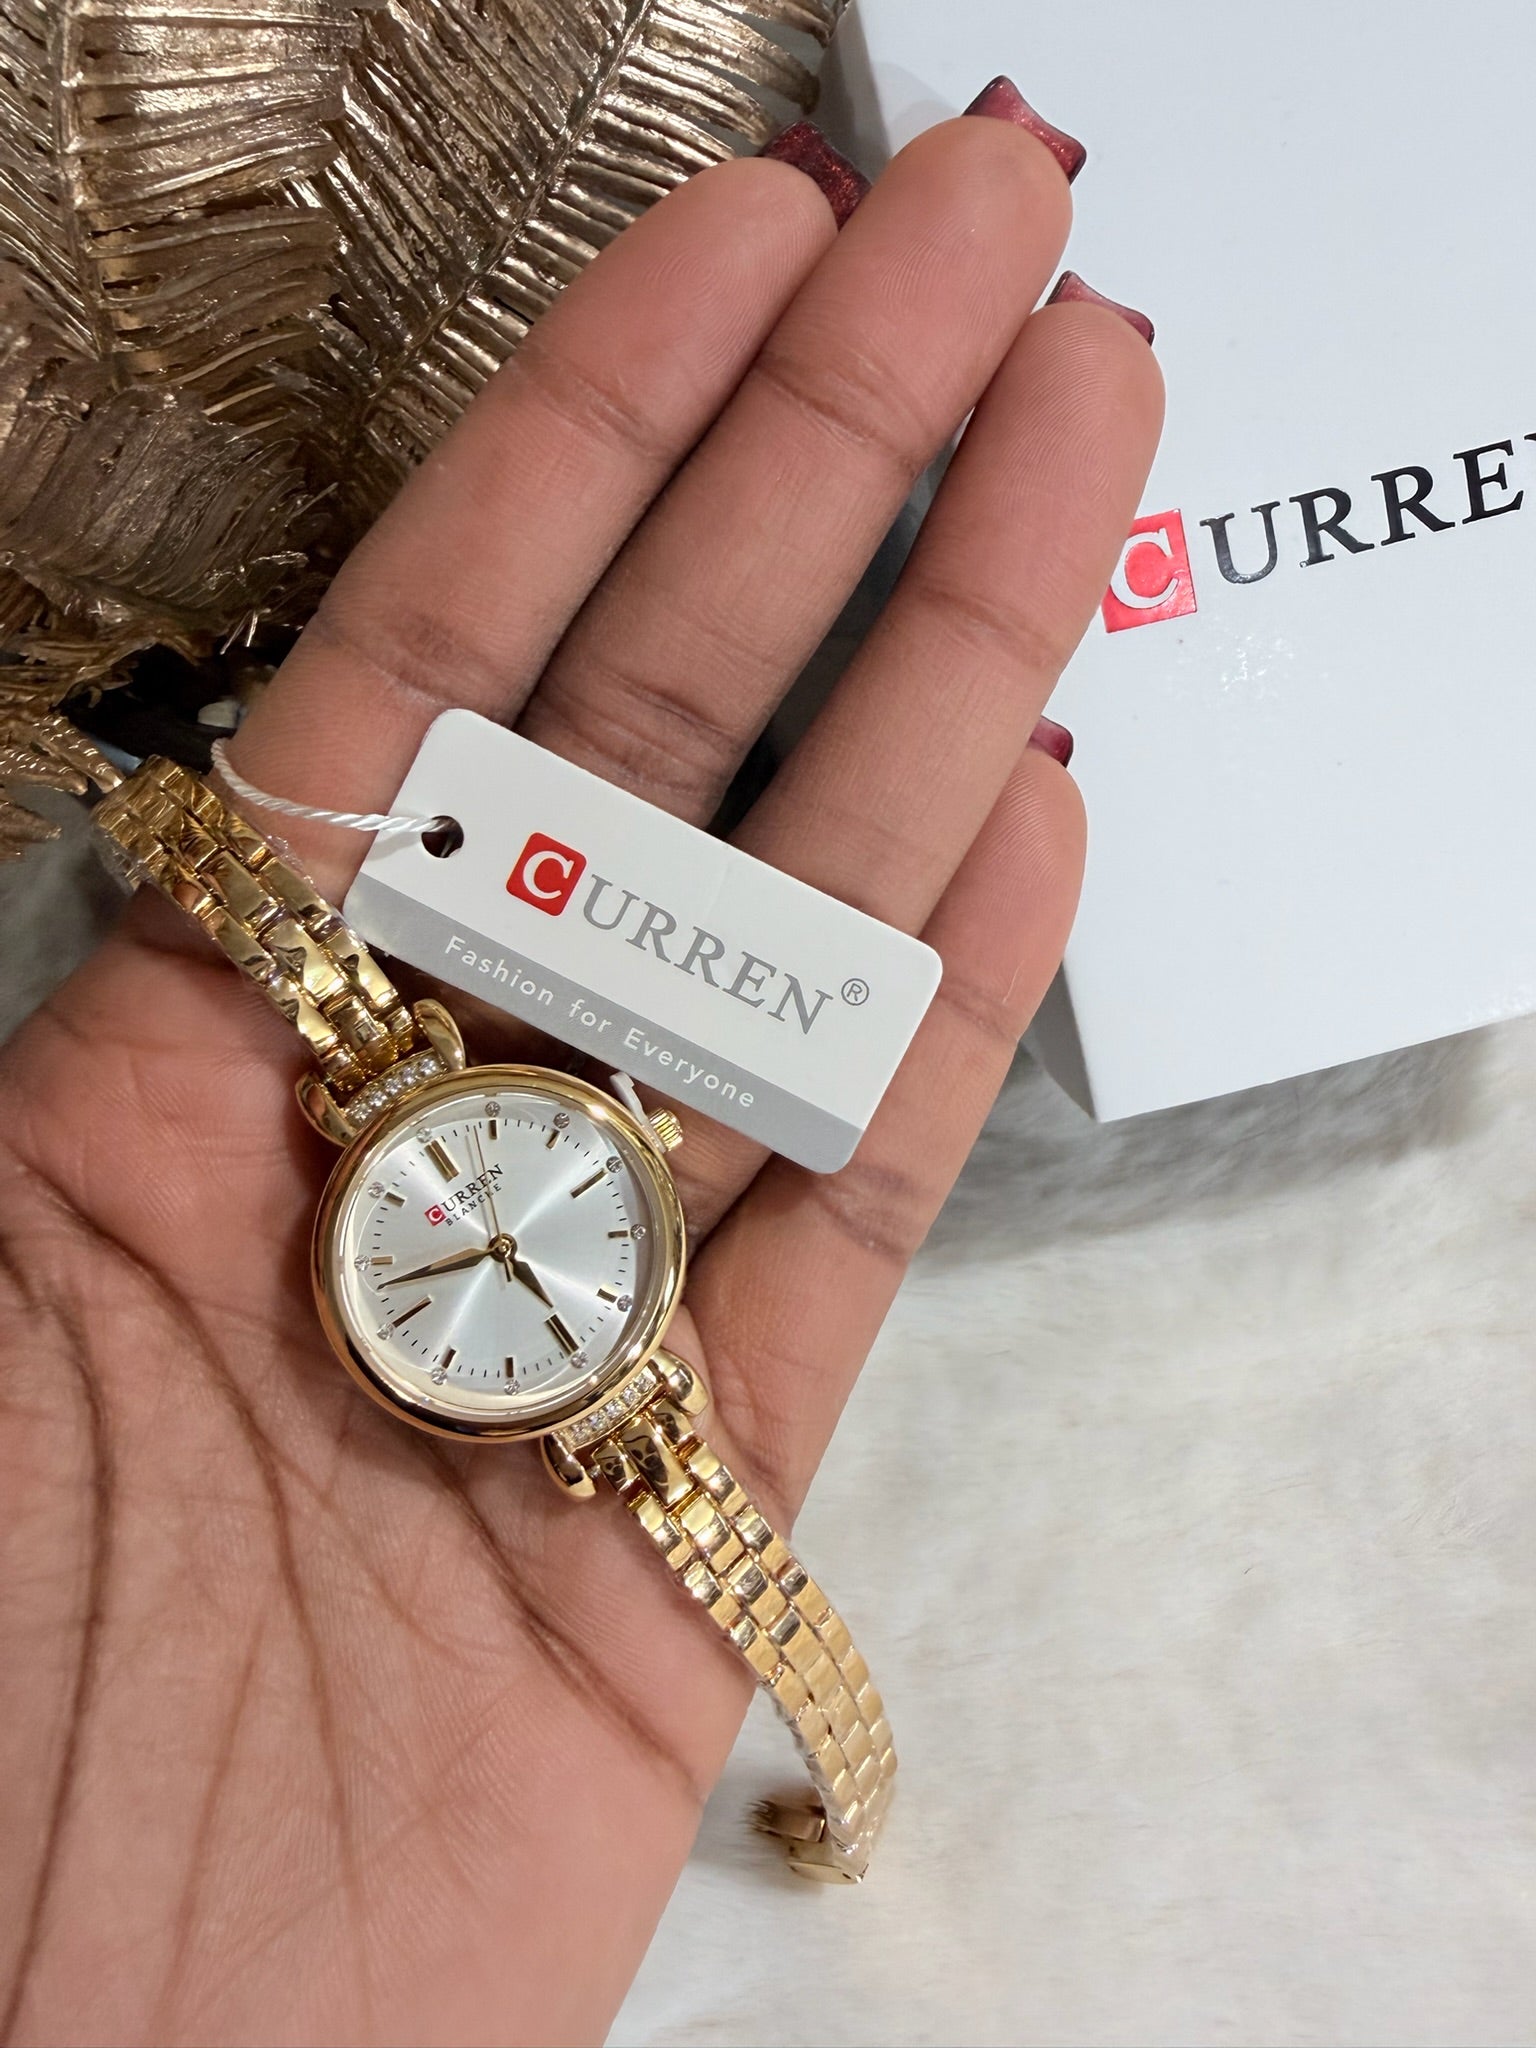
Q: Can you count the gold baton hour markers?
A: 12